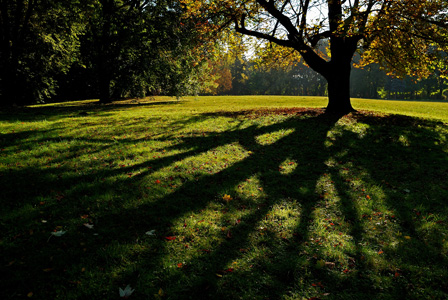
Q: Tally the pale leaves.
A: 4